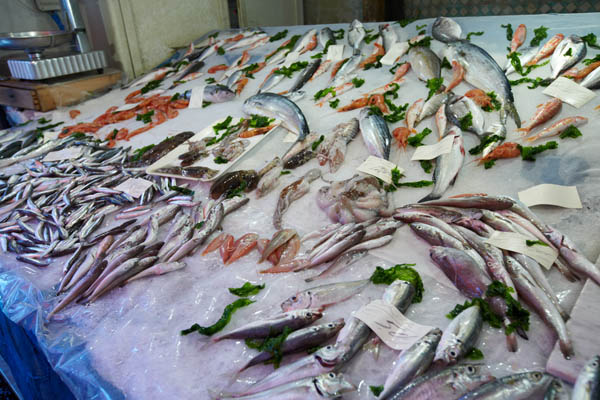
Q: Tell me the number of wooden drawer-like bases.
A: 1